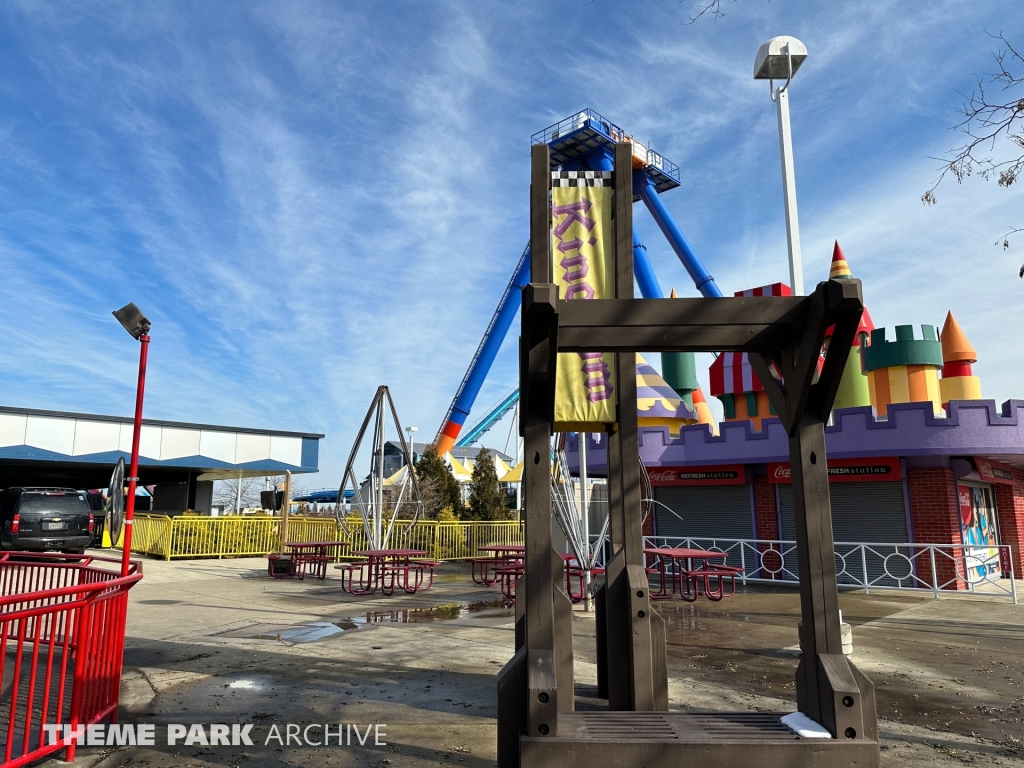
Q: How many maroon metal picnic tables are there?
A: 5